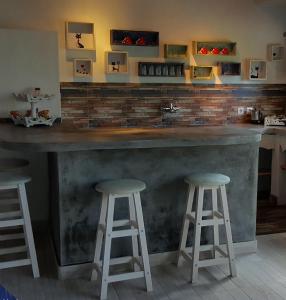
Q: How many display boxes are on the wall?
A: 11